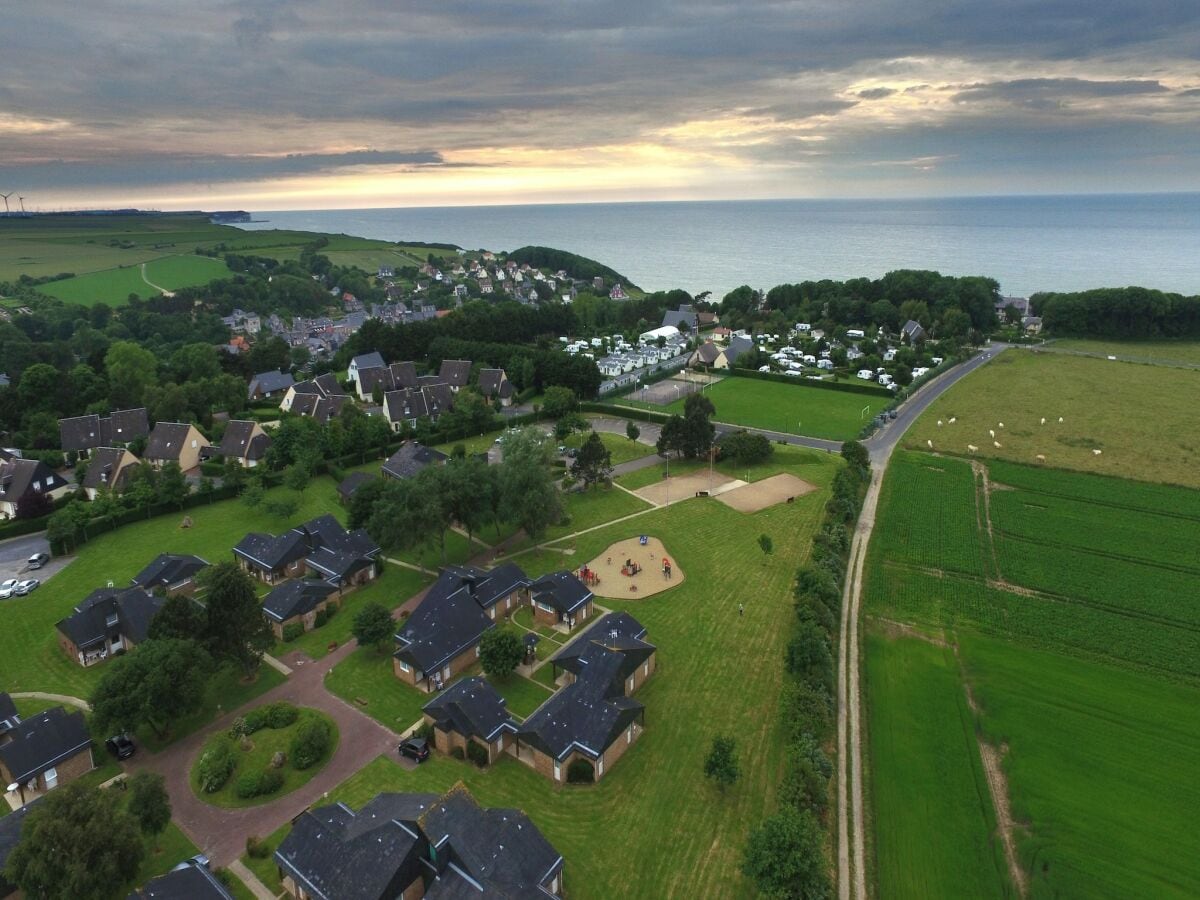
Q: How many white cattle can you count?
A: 11